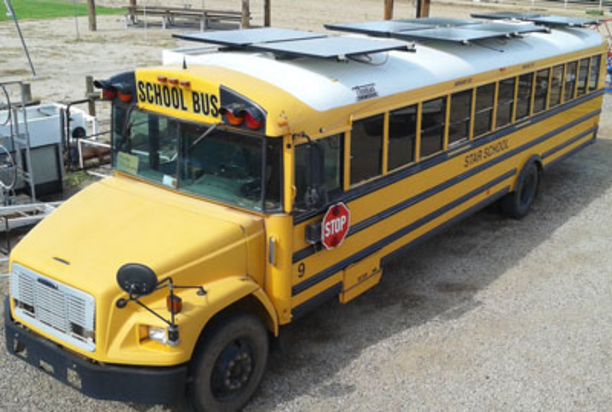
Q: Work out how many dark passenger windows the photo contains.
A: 12